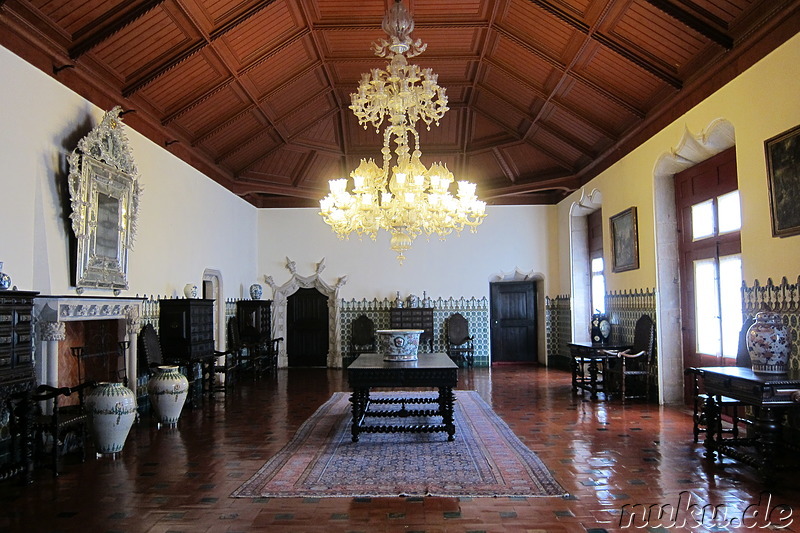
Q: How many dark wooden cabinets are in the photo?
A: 4